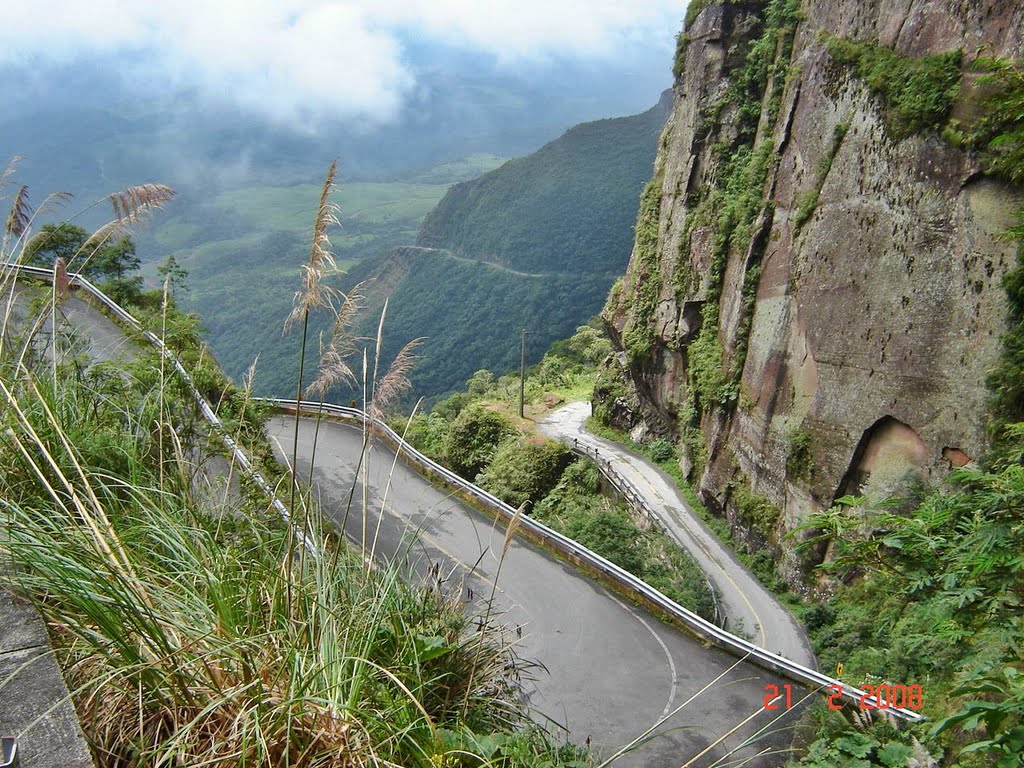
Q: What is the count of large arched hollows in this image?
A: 1